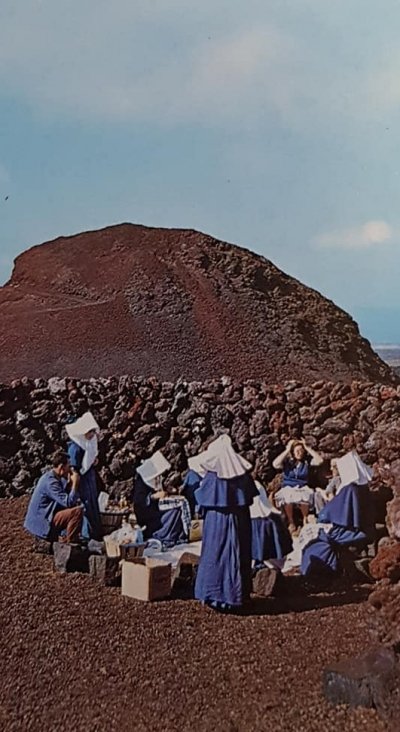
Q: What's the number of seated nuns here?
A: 4